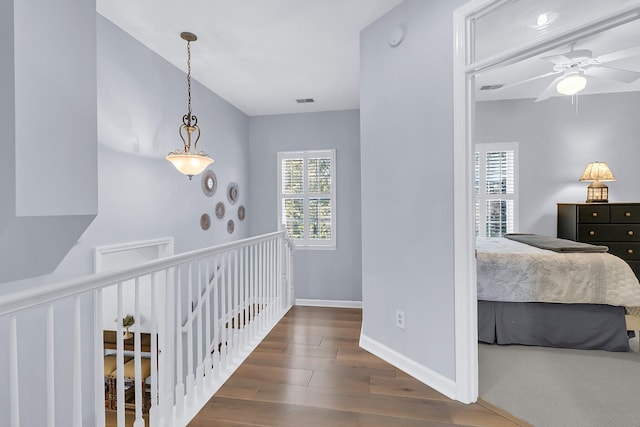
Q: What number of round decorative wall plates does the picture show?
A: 6